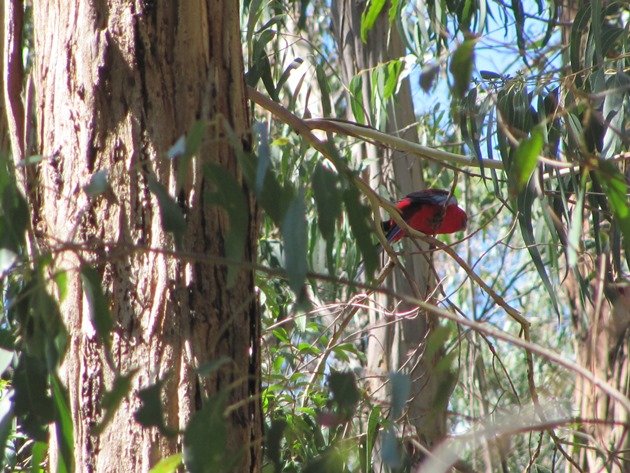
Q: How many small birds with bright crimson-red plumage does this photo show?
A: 1